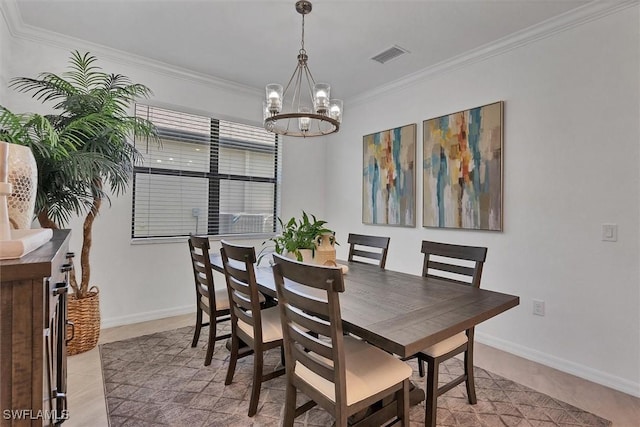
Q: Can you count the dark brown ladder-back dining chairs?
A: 5